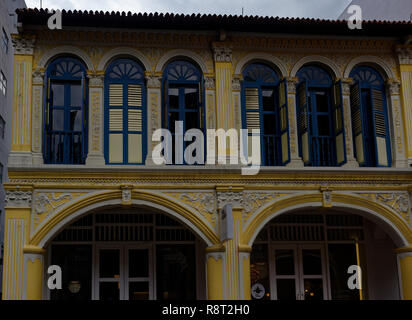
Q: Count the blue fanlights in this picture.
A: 6